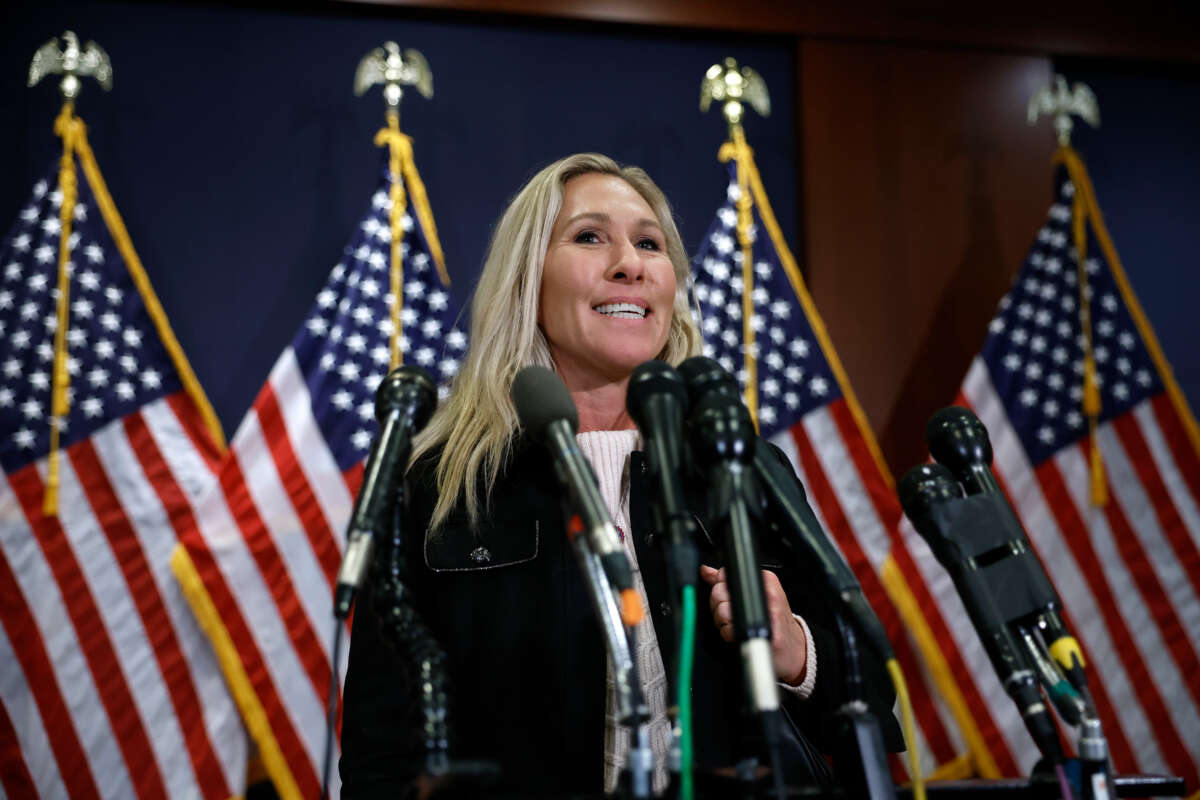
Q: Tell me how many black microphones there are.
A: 7